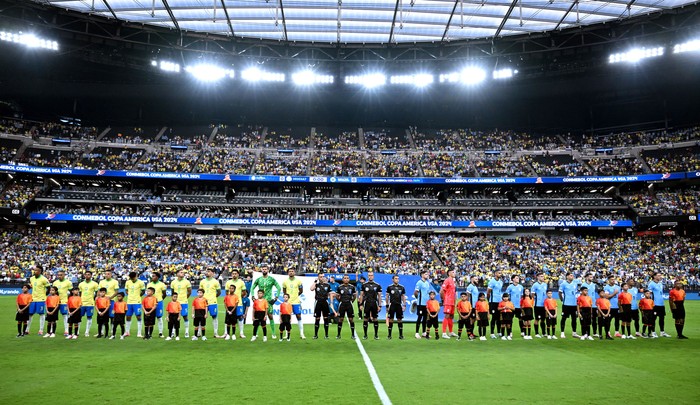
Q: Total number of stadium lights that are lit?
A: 11